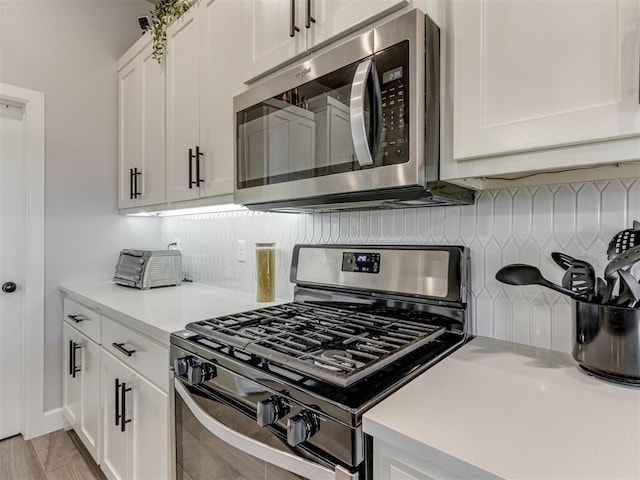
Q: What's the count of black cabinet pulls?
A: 12